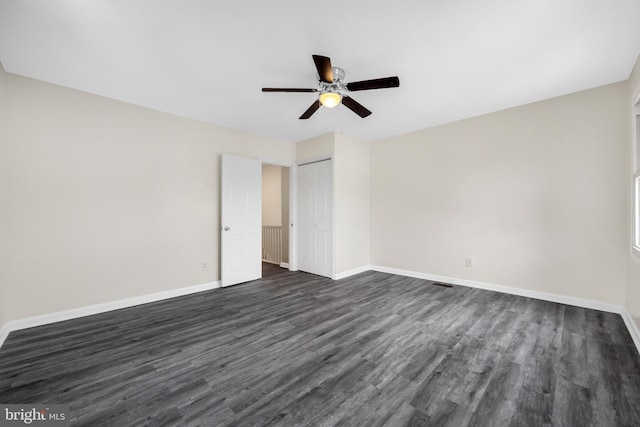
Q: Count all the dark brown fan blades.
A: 5